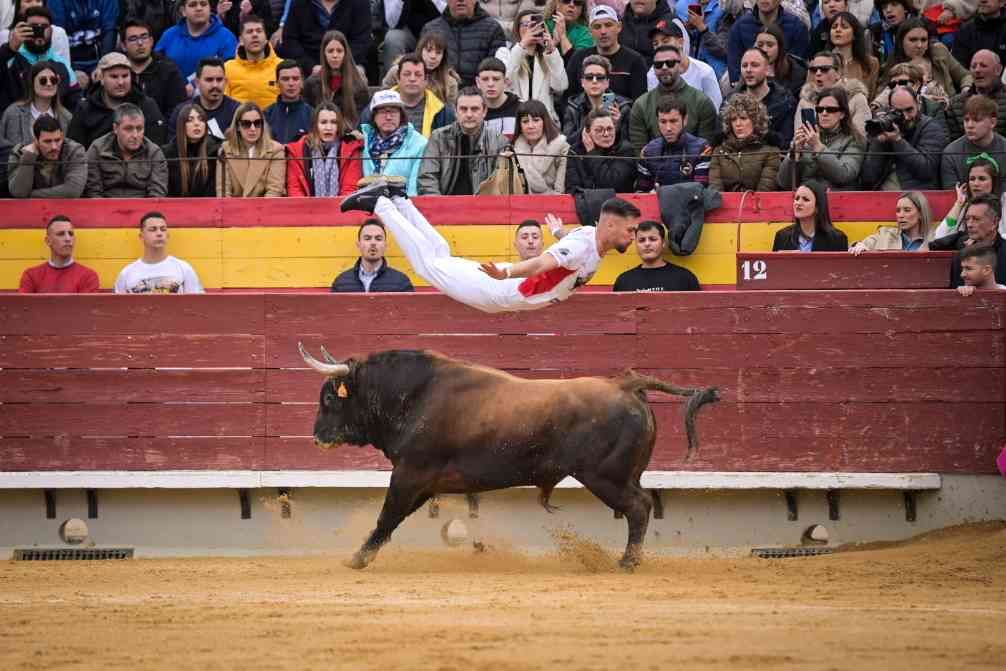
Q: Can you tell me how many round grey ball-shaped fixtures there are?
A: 3